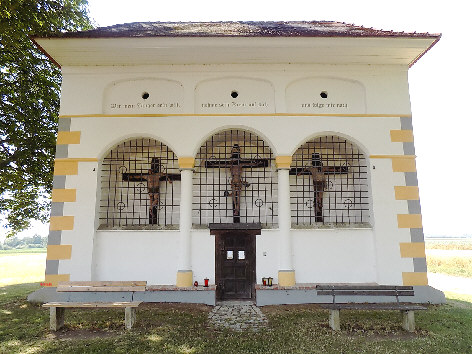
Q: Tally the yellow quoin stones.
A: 12